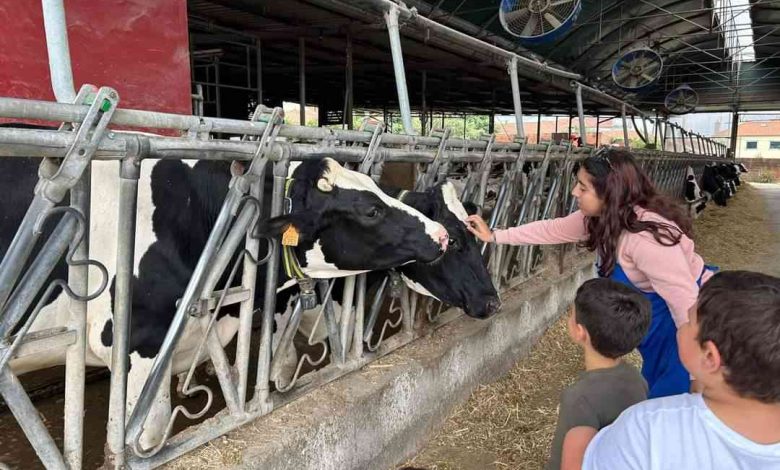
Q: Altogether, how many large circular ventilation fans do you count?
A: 3